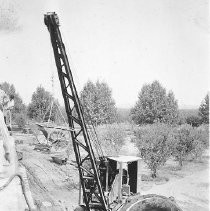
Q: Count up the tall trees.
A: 5